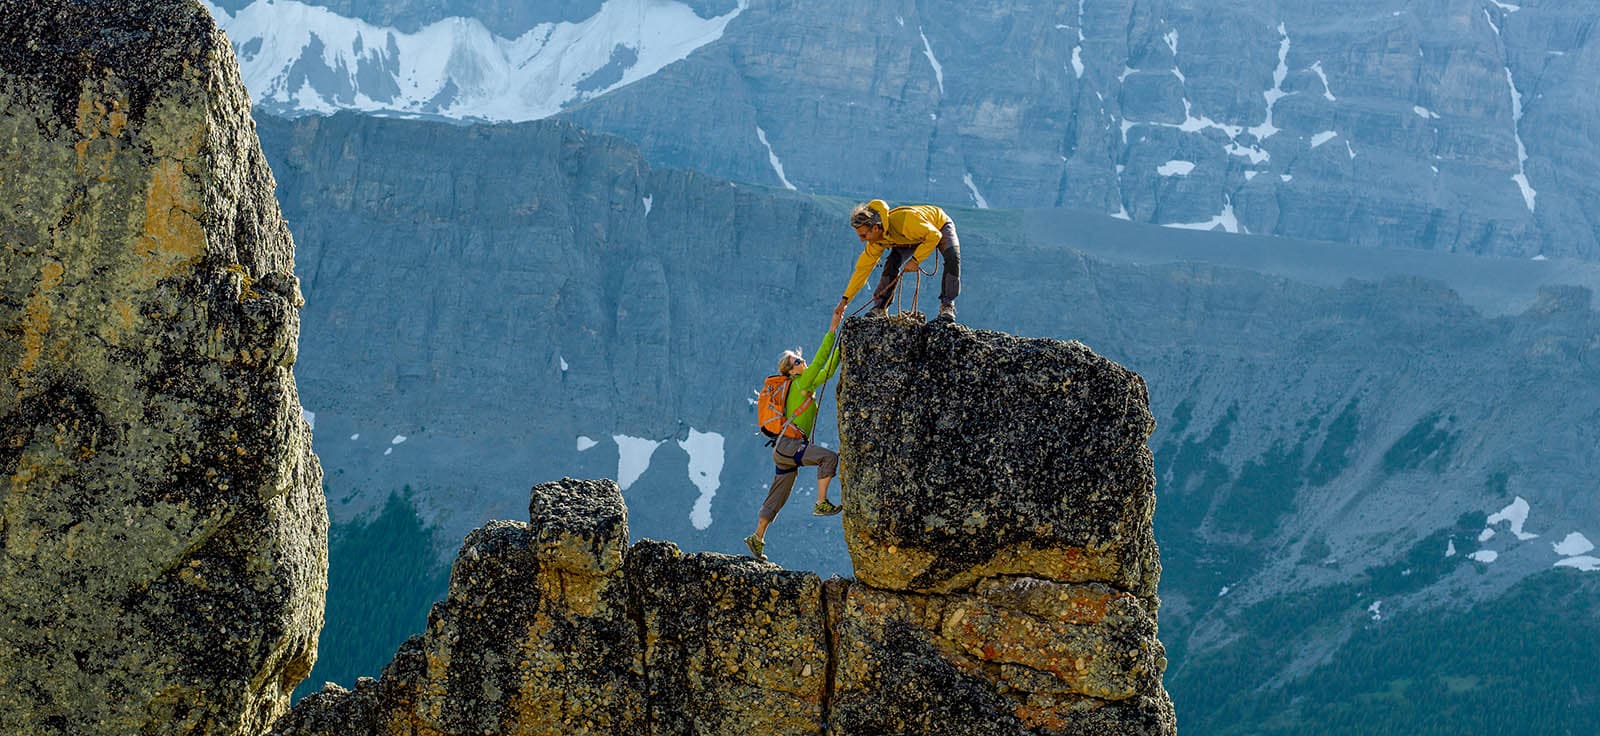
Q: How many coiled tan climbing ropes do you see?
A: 1